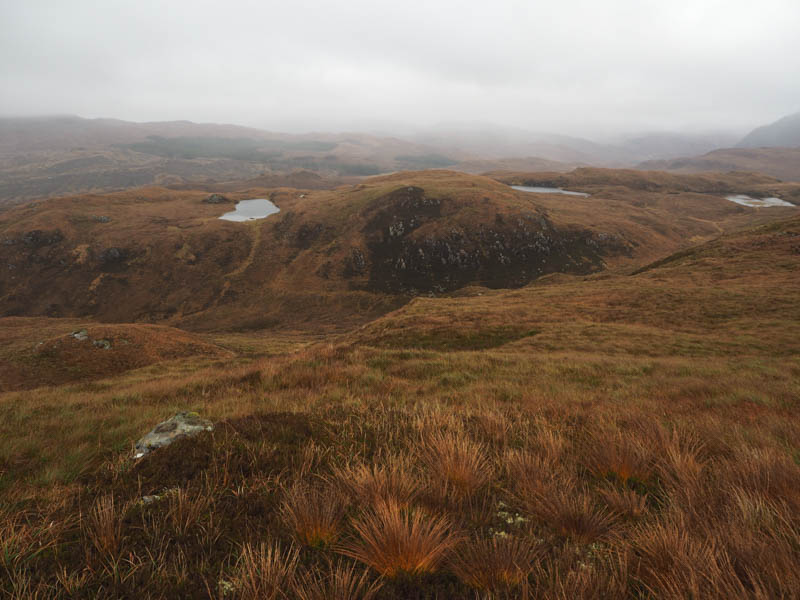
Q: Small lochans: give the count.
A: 3